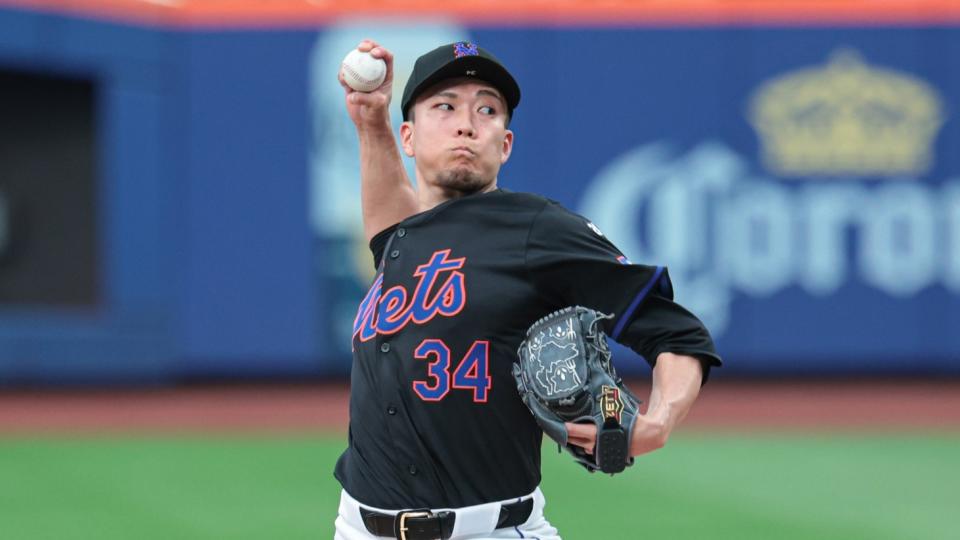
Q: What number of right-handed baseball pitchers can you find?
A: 1